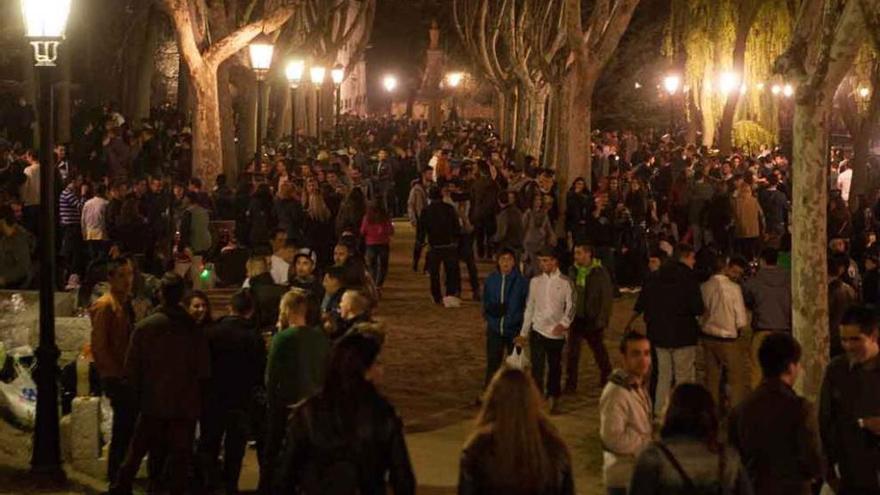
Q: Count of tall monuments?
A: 1